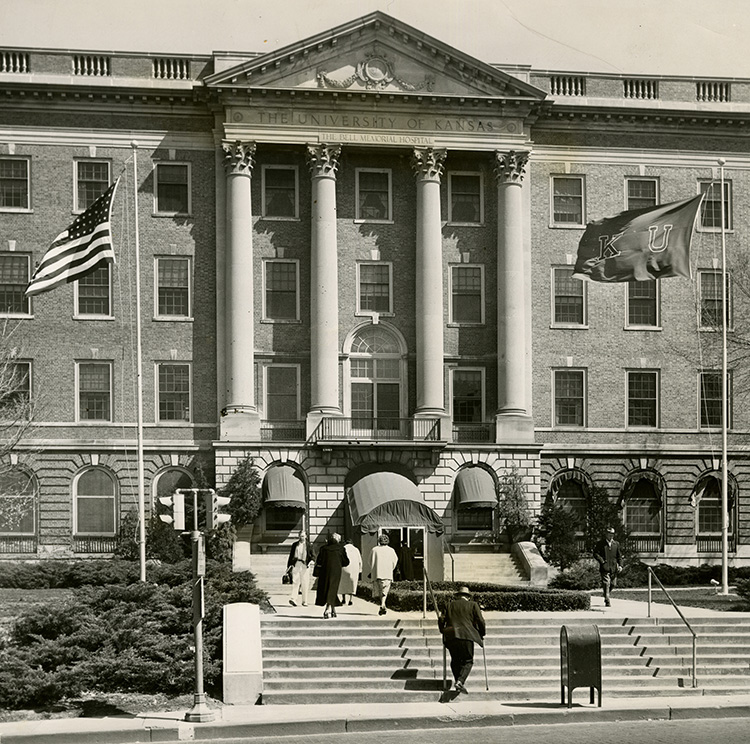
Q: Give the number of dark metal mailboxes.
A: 1